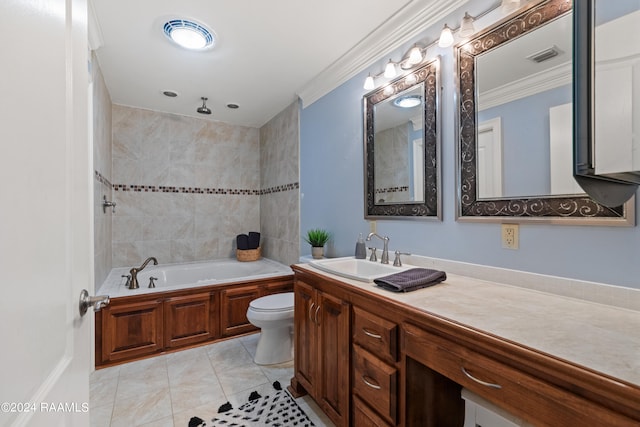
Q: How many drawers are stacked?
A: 3